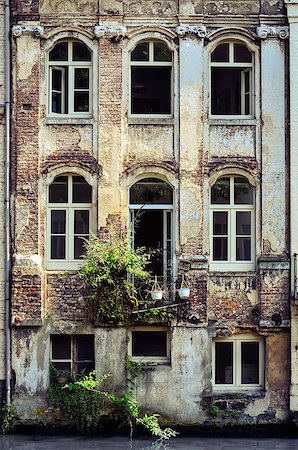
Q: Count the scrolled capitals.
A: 4